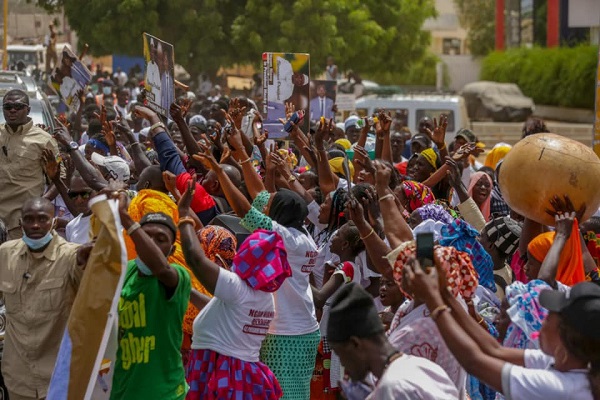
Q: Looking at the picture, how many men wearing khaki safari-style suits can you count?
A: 2